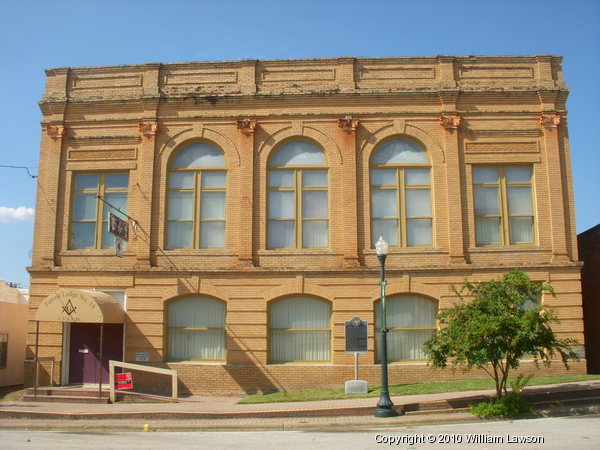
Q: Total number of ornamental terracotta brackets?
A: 6